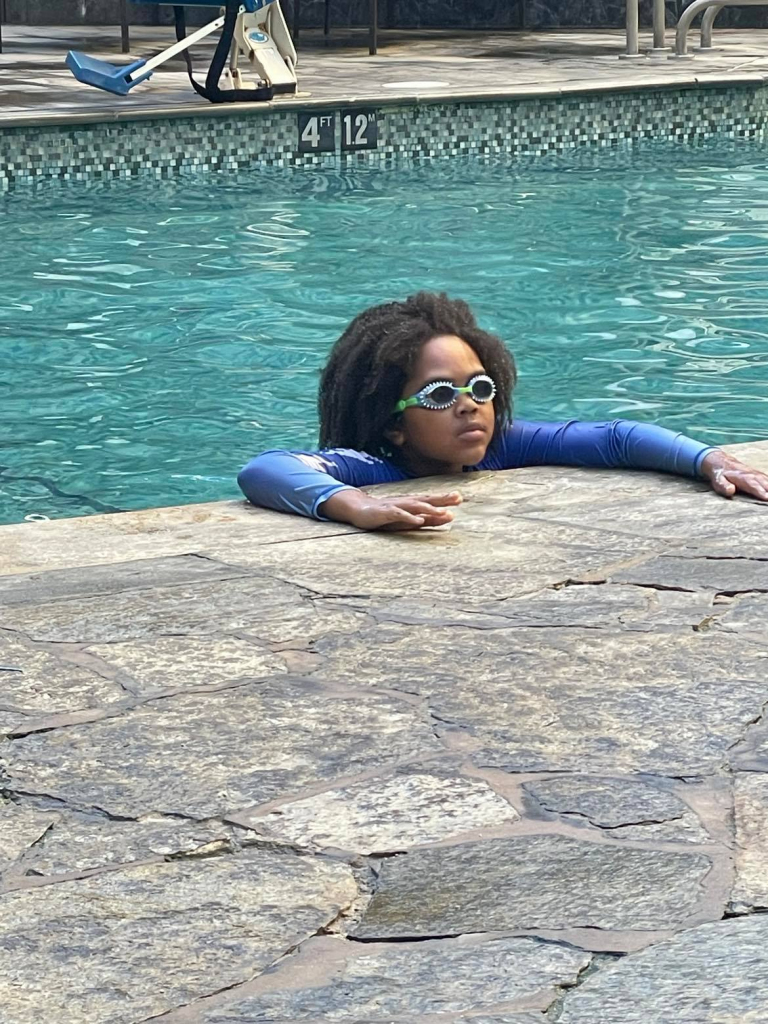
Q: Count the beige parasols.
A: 0